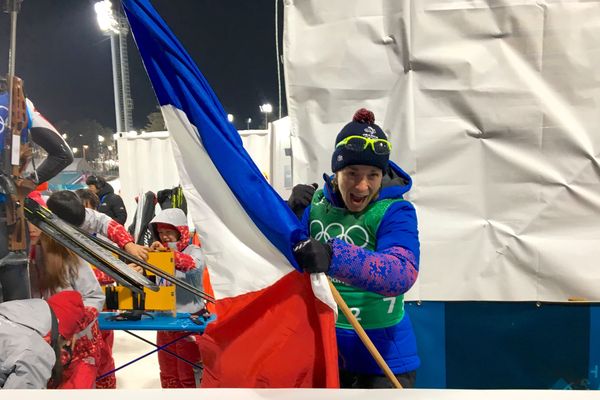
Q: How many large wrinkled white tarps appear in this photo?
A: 1